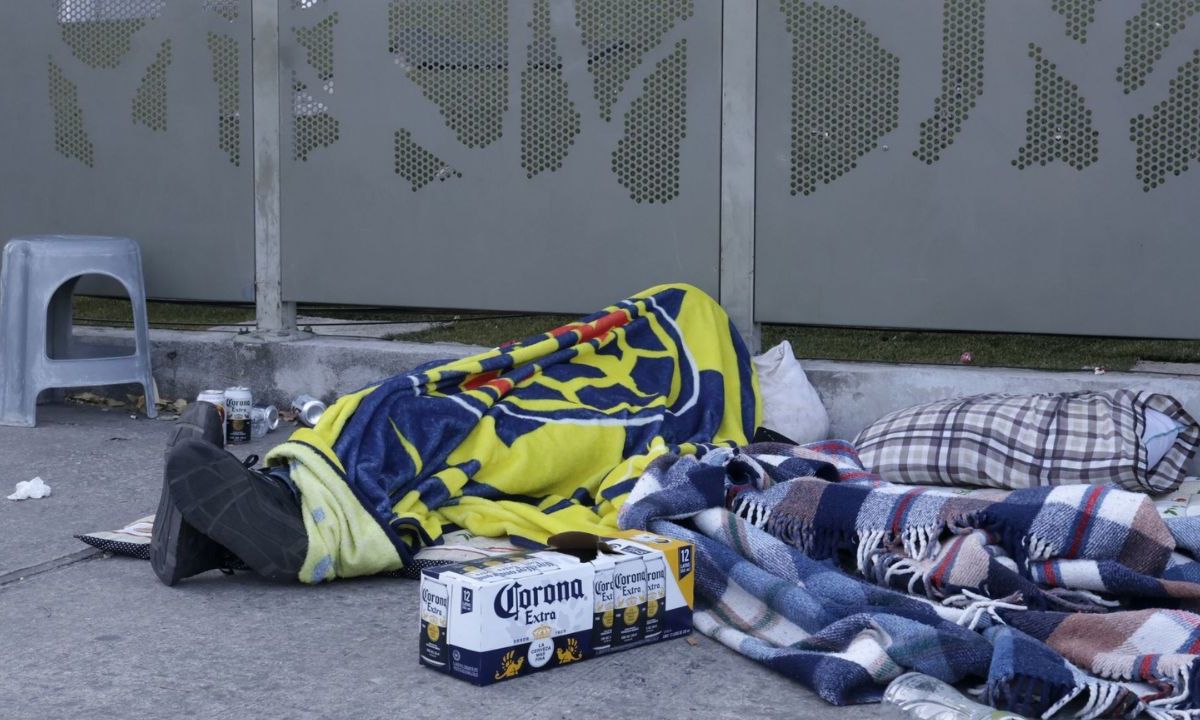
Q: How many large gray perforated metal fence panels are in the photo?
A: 3